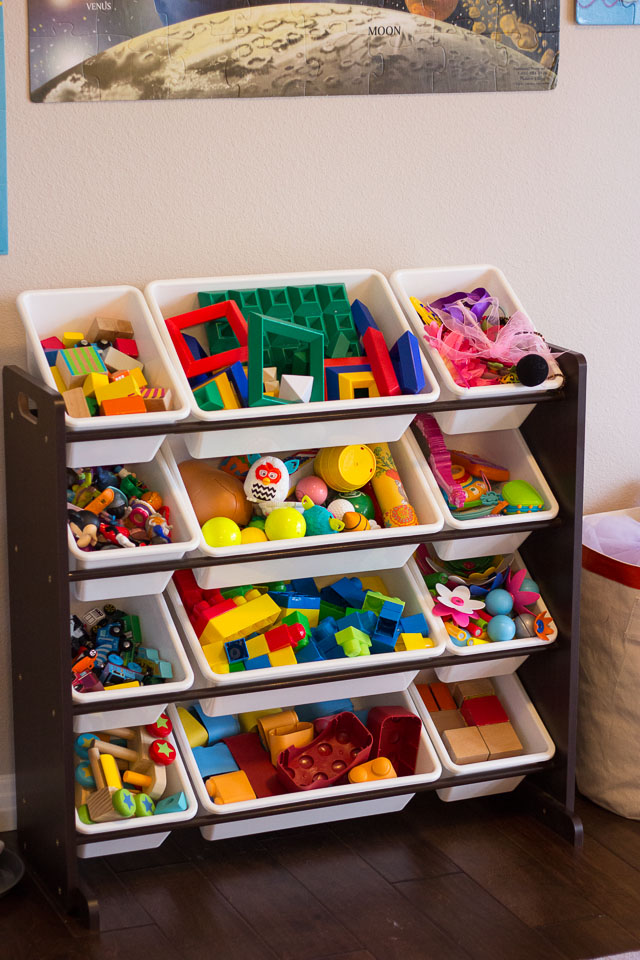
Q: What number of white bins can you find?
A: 12